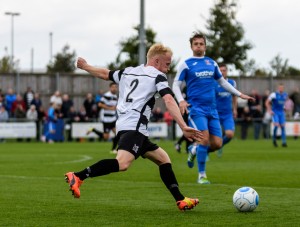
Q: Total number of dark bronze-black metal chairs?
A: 0